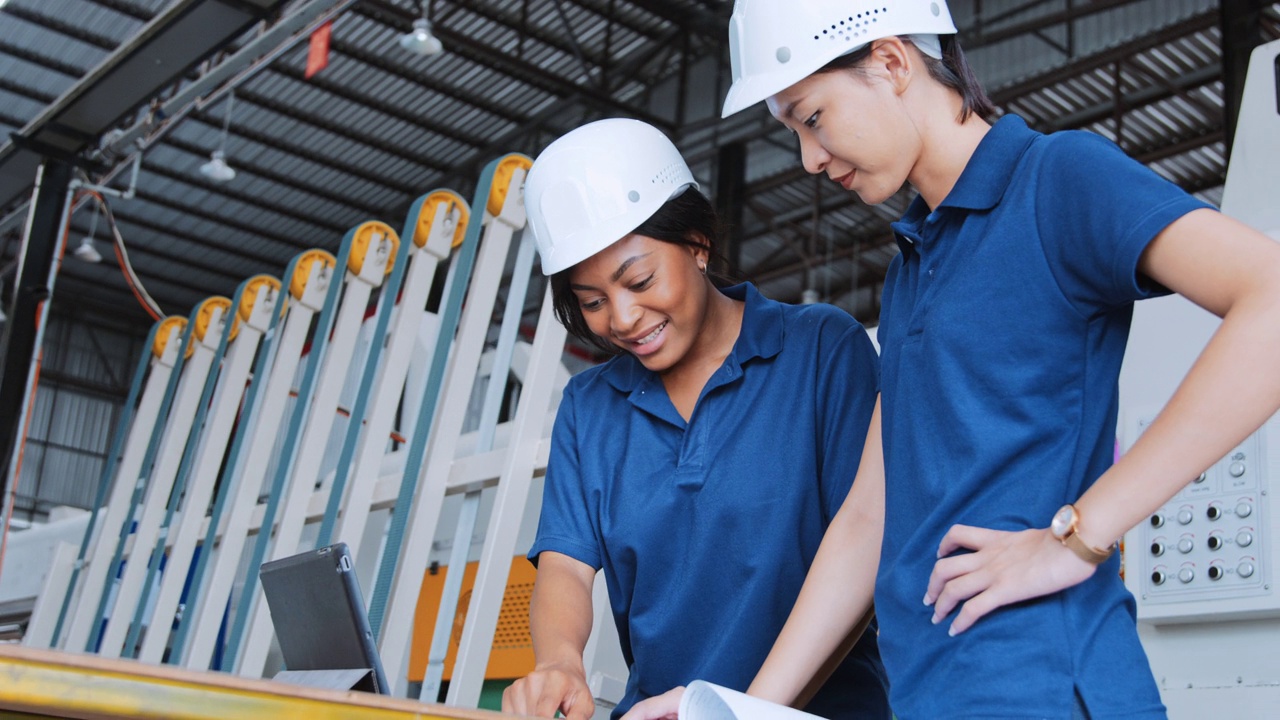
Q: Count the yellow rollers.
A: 7